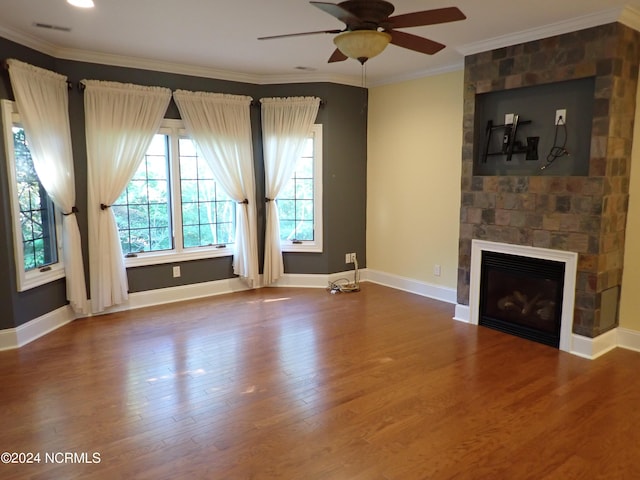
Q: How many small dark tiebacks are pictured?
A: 4